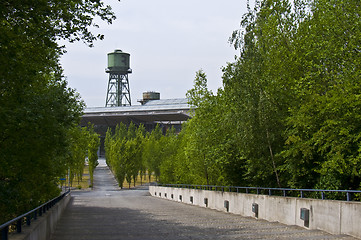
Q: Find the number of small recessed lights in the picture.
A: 10